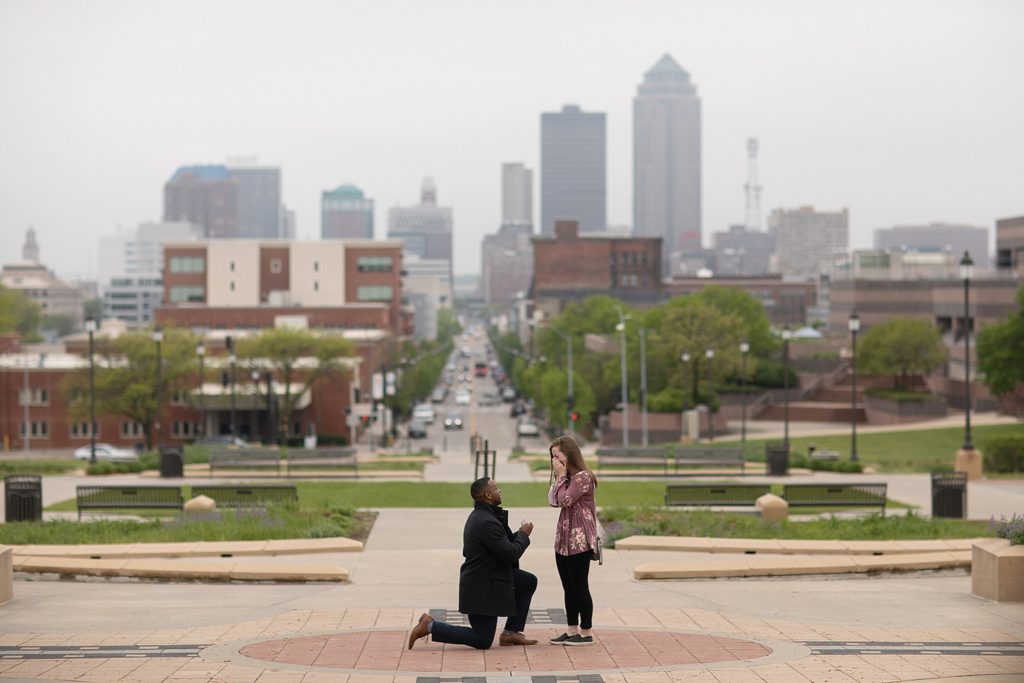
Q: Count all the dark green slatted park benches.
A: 8